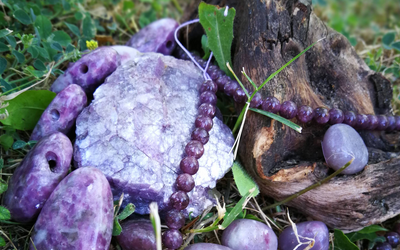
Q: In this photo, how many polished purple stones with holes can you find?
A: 4